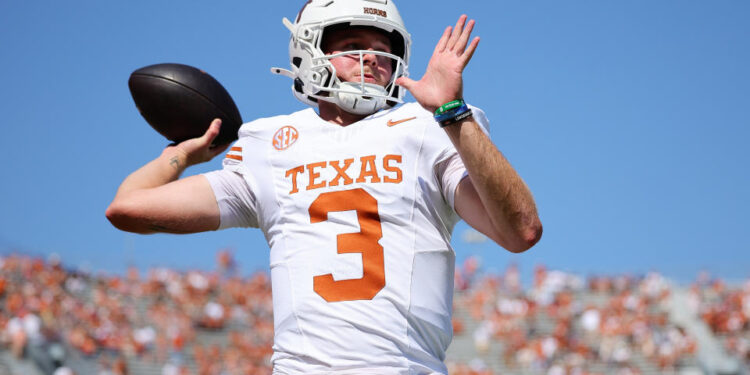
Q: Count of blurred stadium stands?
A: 2